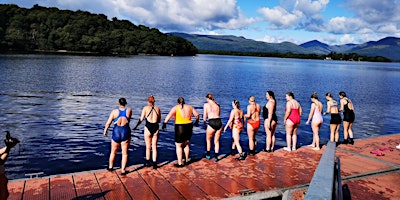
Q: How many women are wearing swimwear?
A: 11